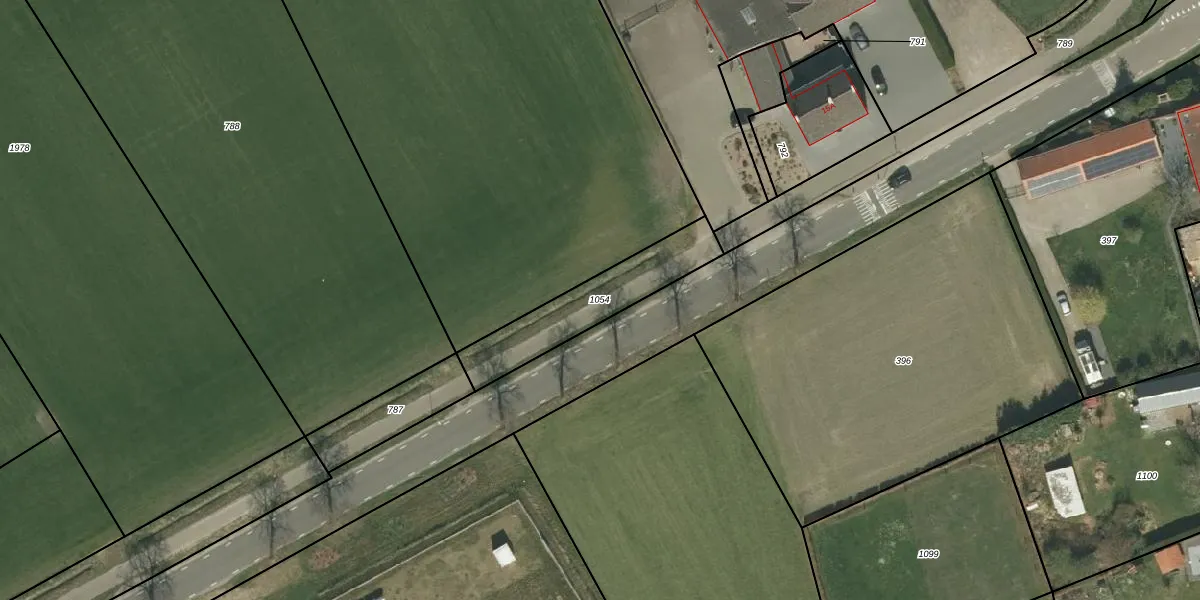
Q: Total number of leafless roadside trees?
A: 9